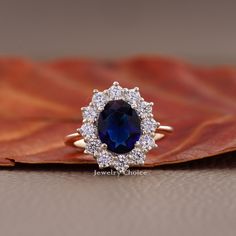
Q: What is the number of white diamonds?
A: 12